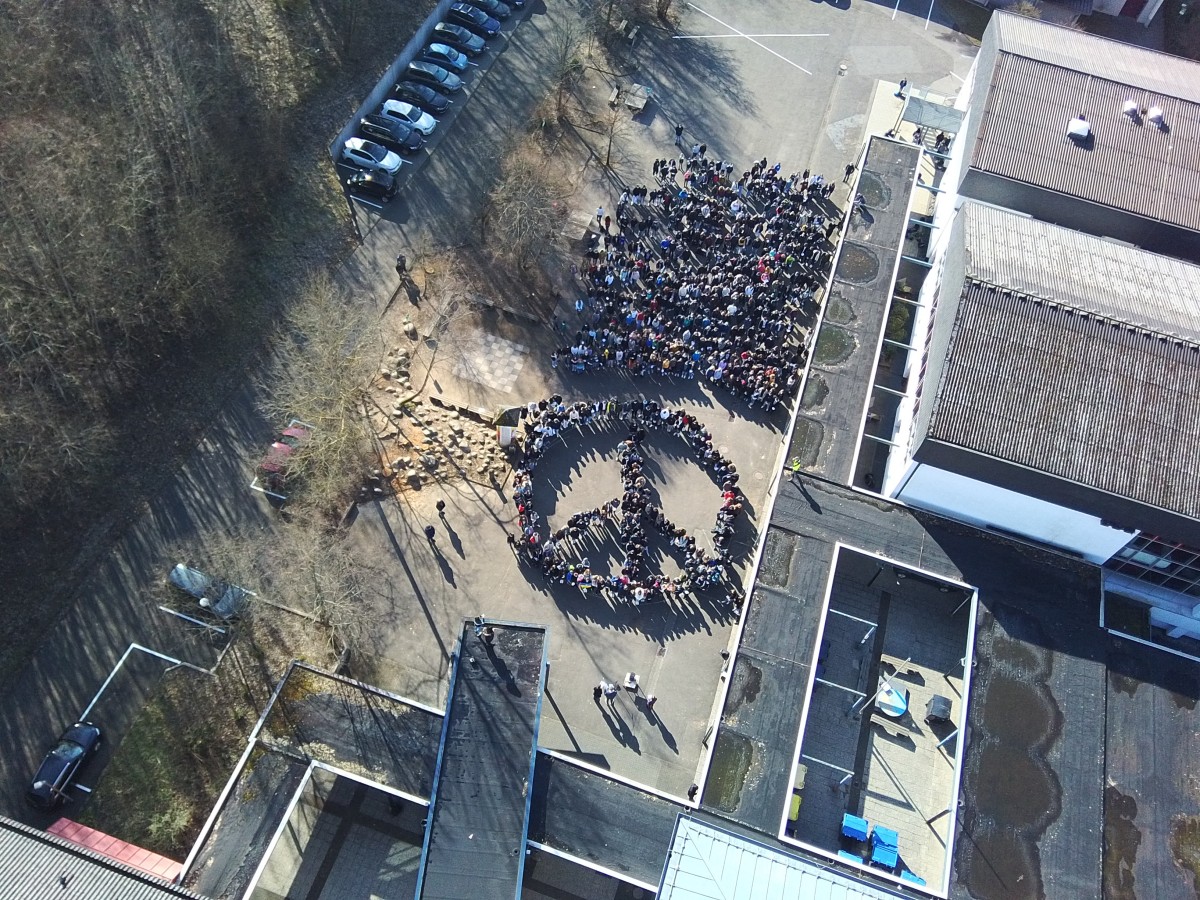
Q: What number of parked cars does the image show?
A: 14